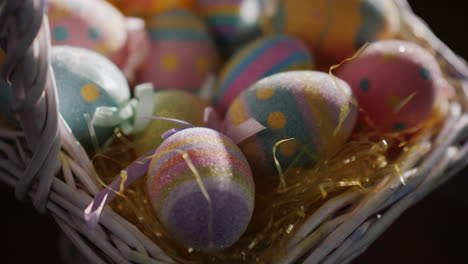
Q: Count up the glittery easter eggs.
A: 1